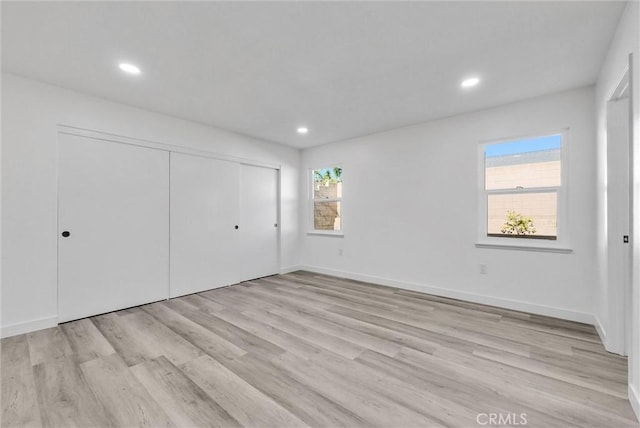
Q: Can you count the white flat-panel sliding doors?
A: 3